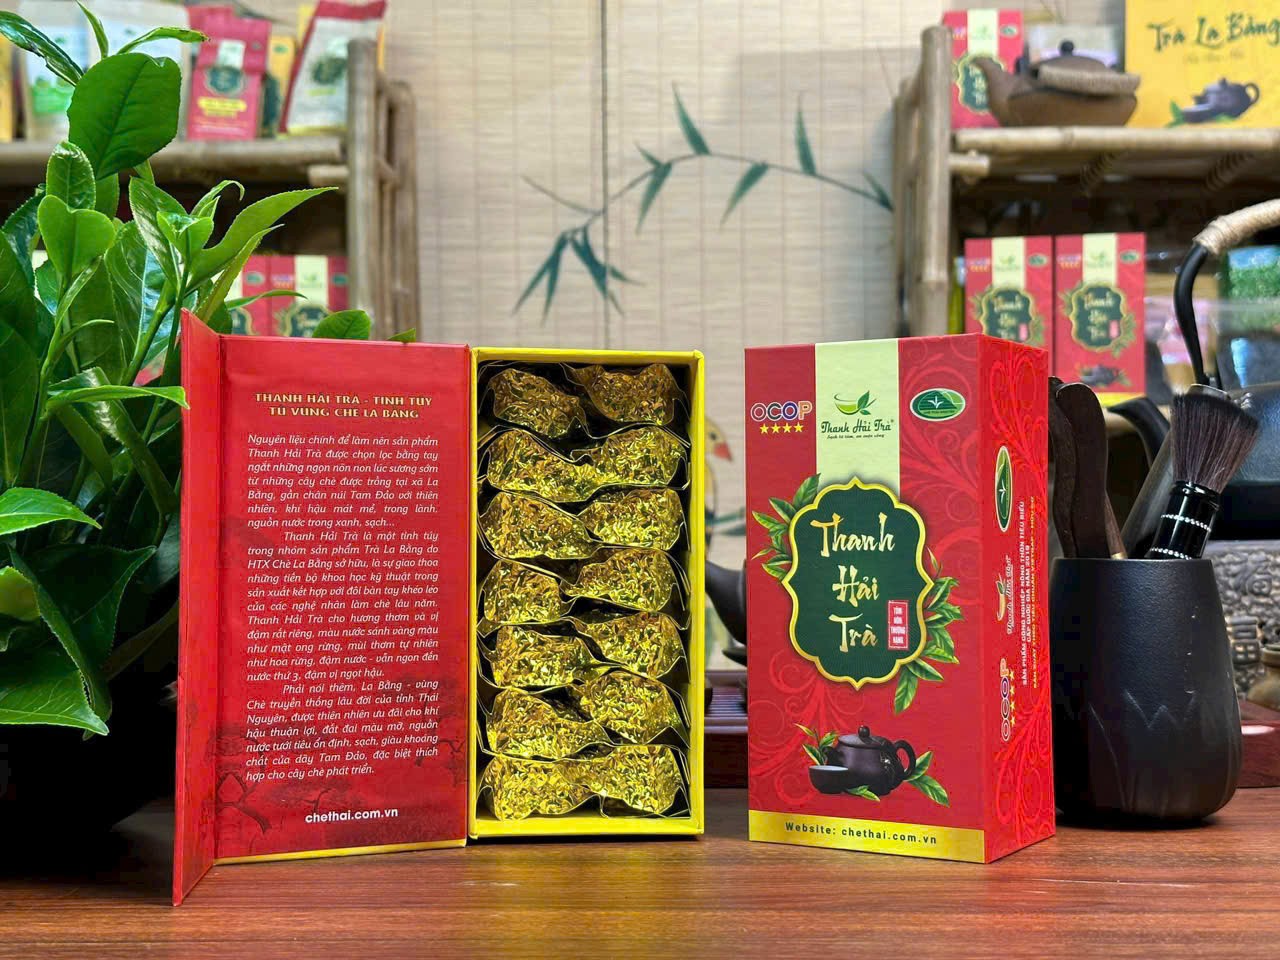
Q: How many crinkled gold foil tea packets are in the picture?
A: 14